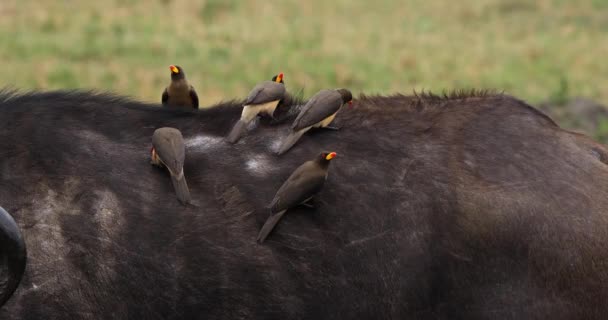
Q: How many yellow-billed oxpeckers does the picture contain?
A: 5